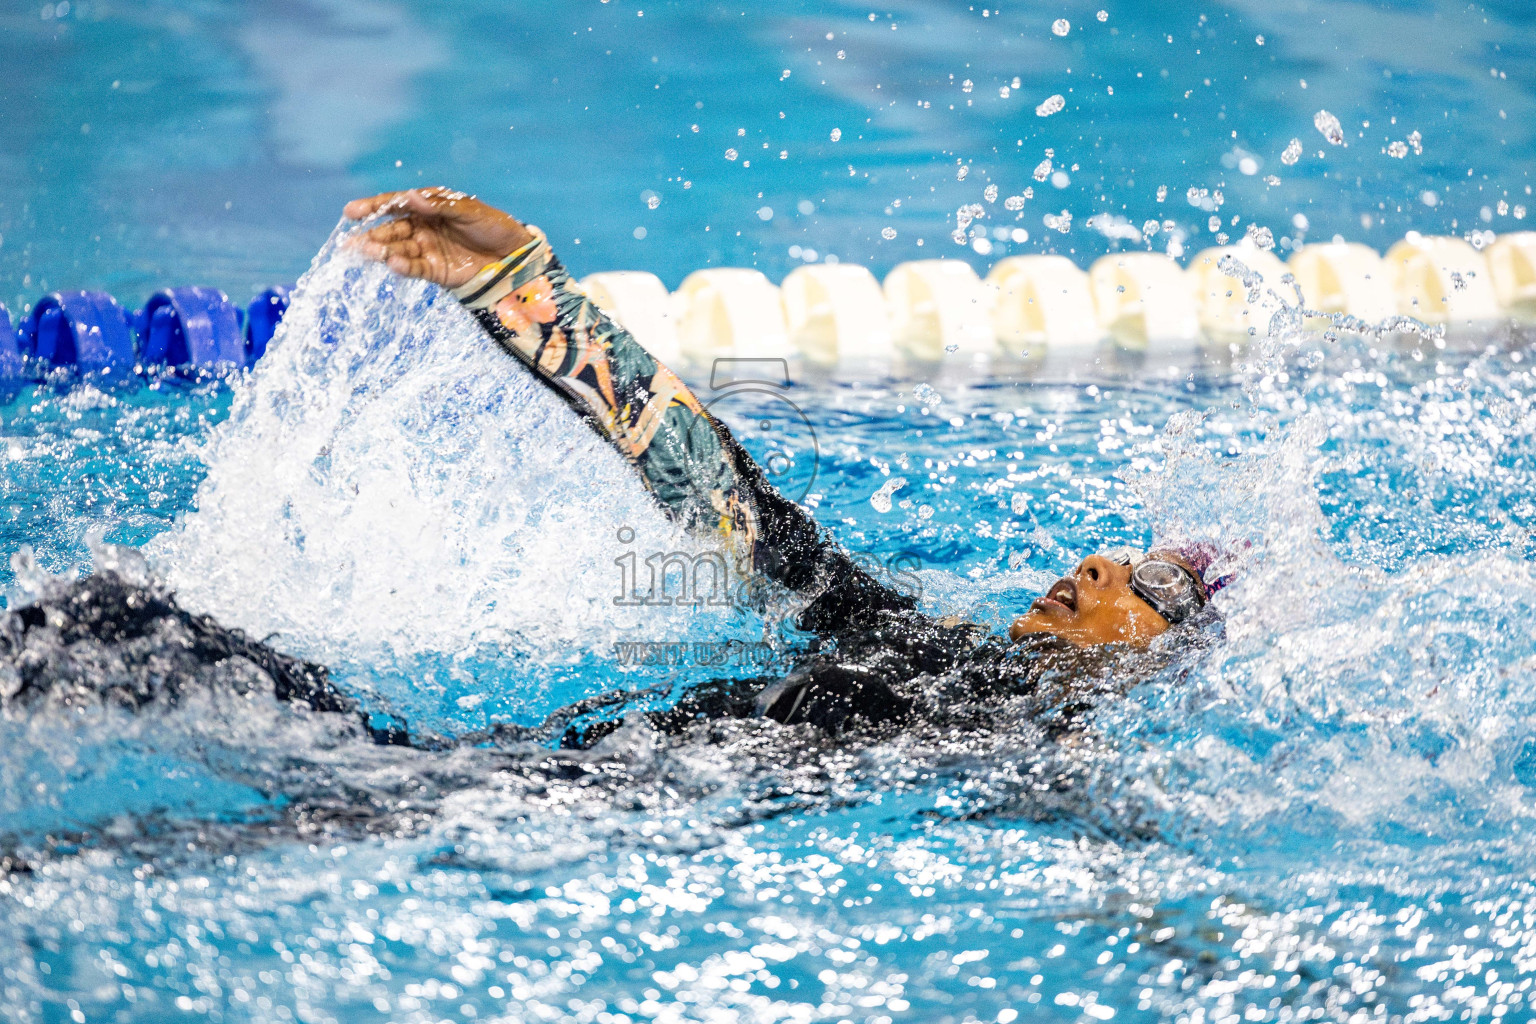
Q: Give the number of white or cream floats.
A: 10